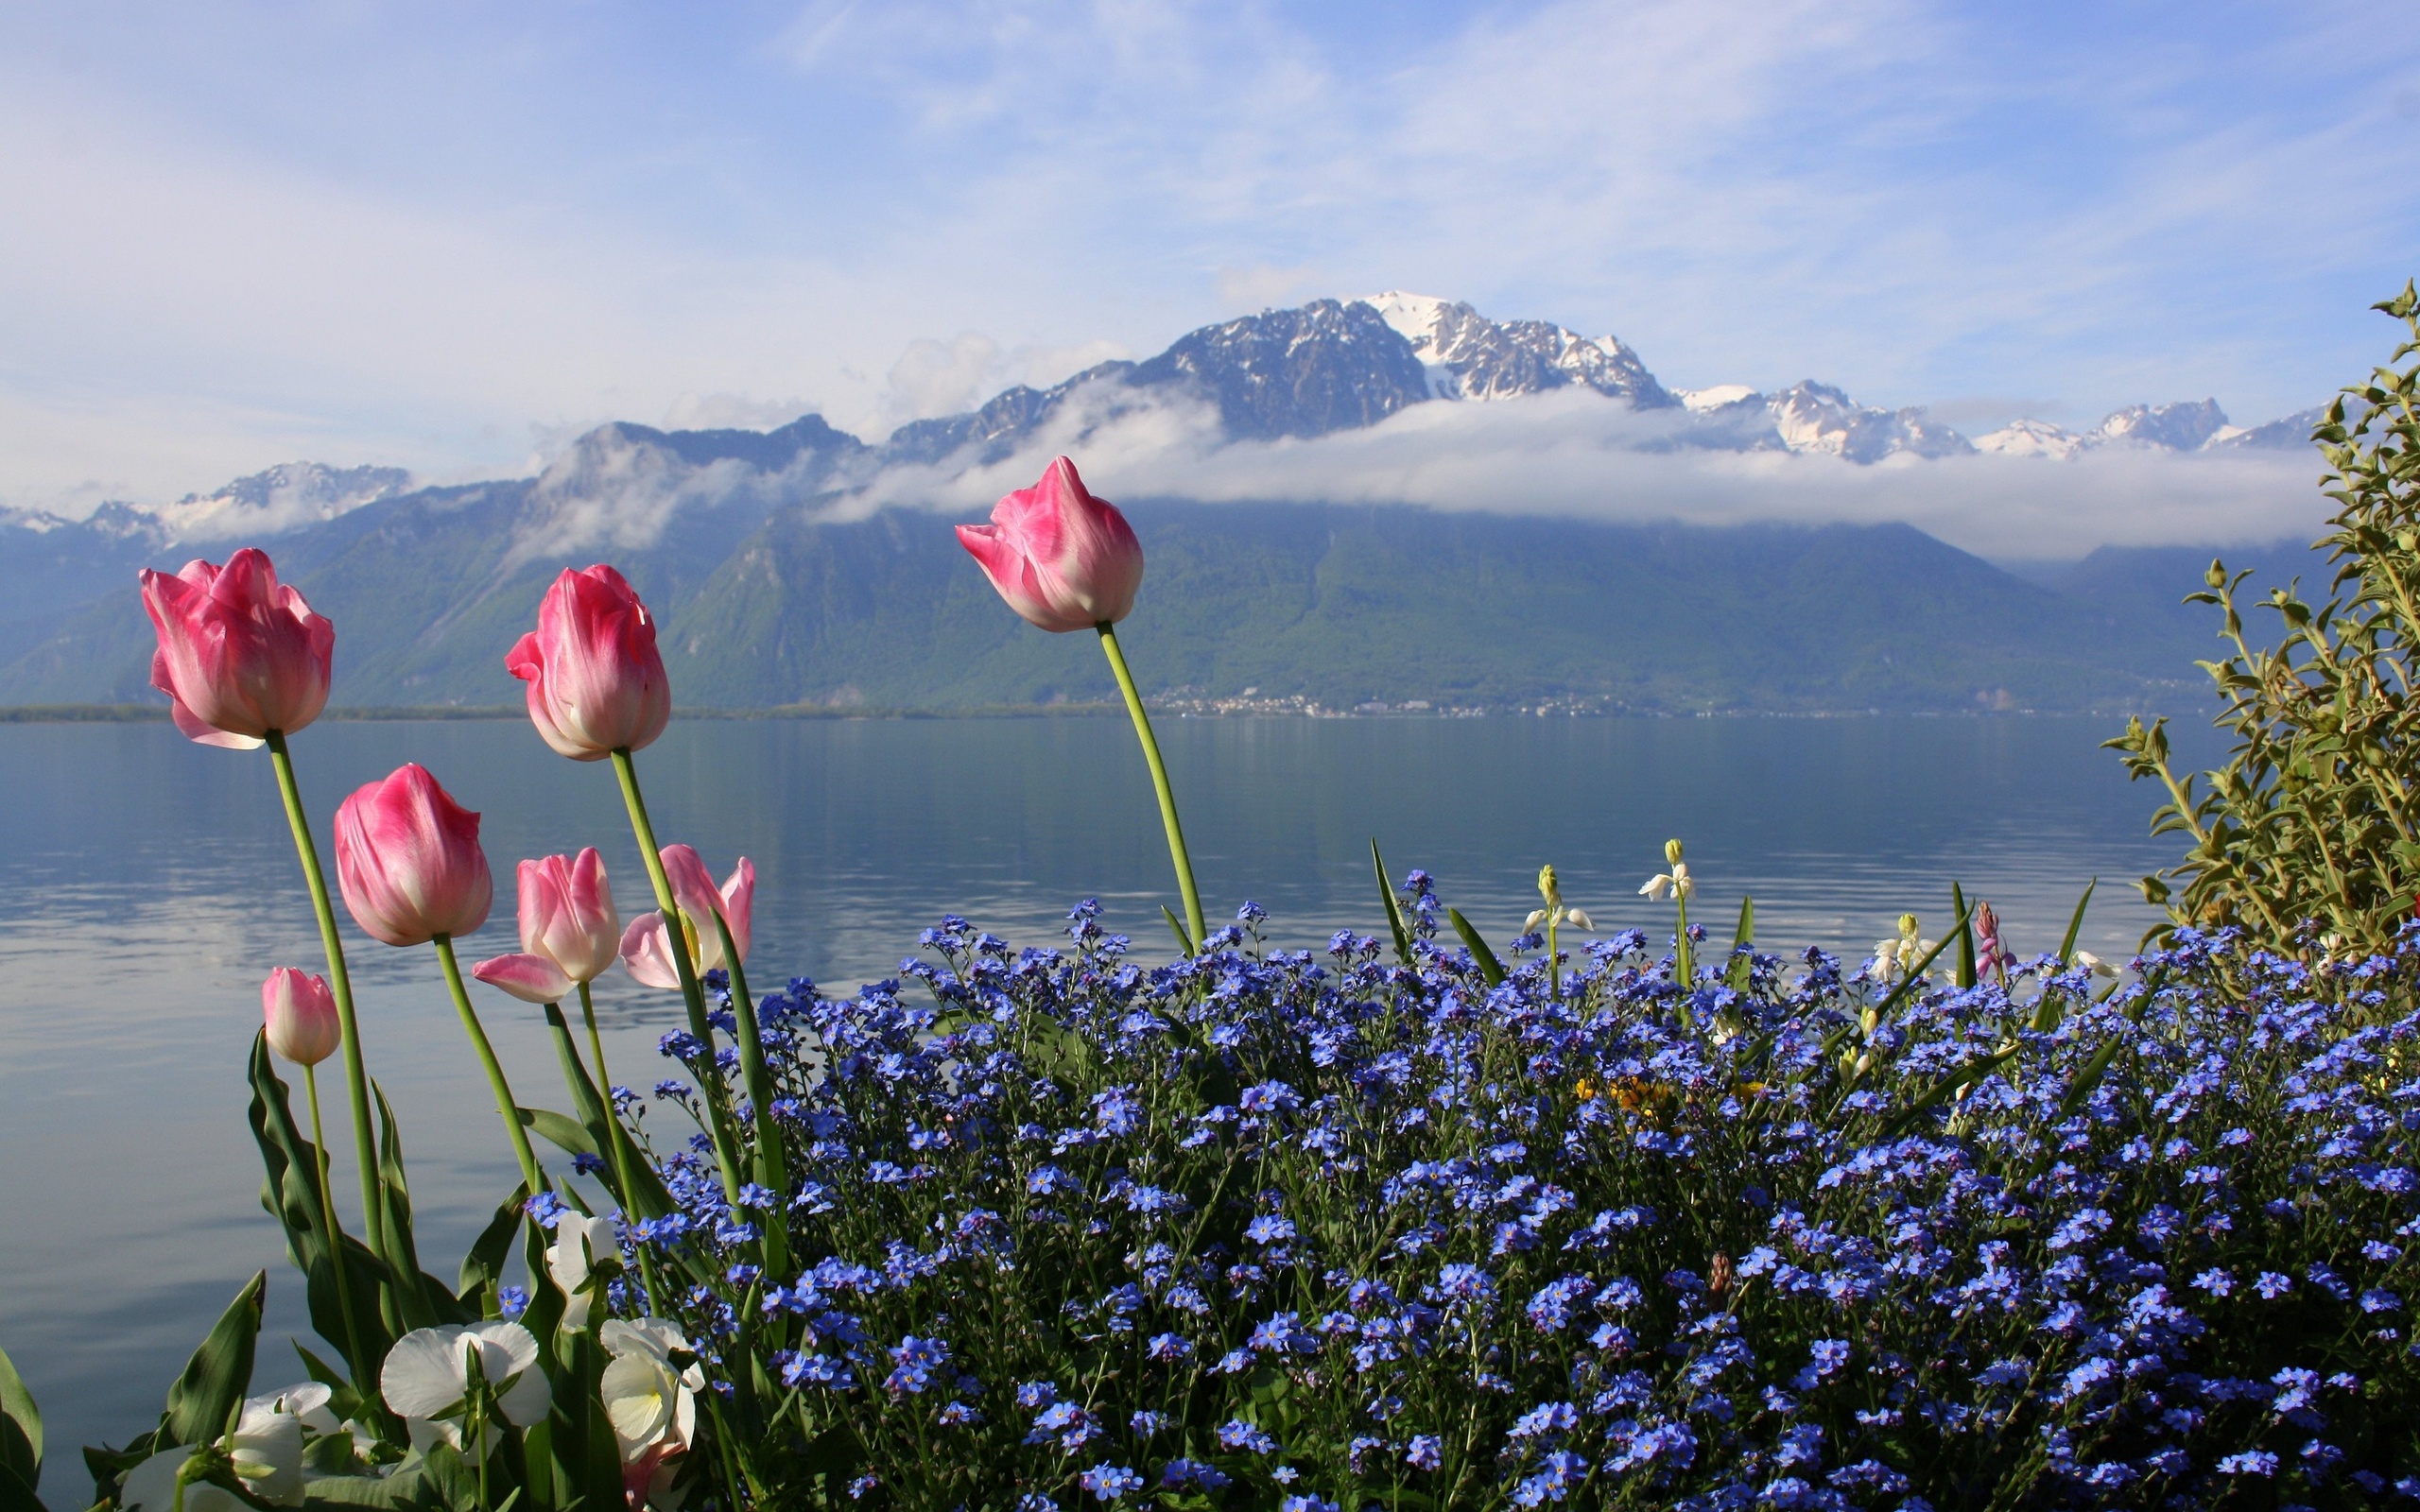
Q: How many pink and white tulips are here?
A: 7